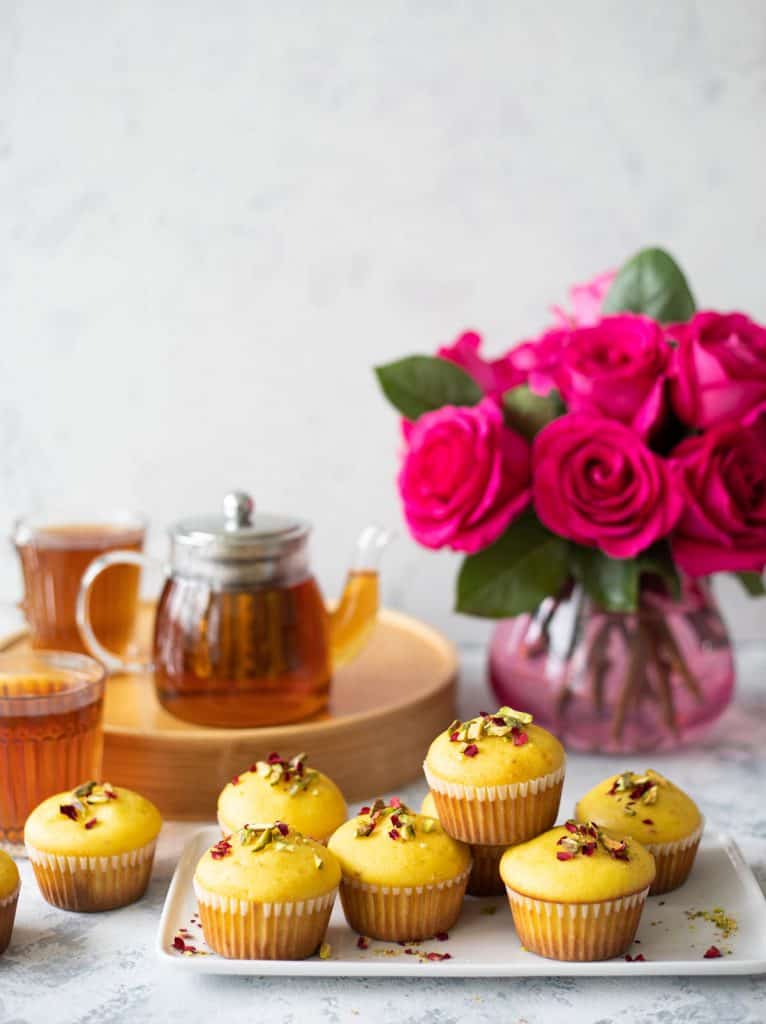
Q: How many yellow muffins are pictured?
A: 9